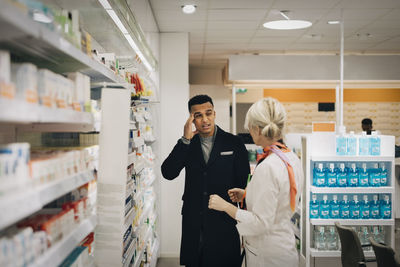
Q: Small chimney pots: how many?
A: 0